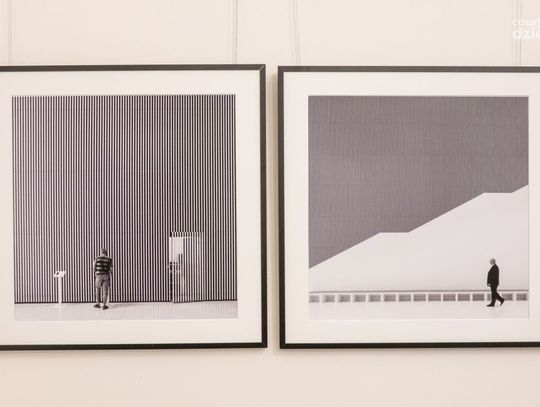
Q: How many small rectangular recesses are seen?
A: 15